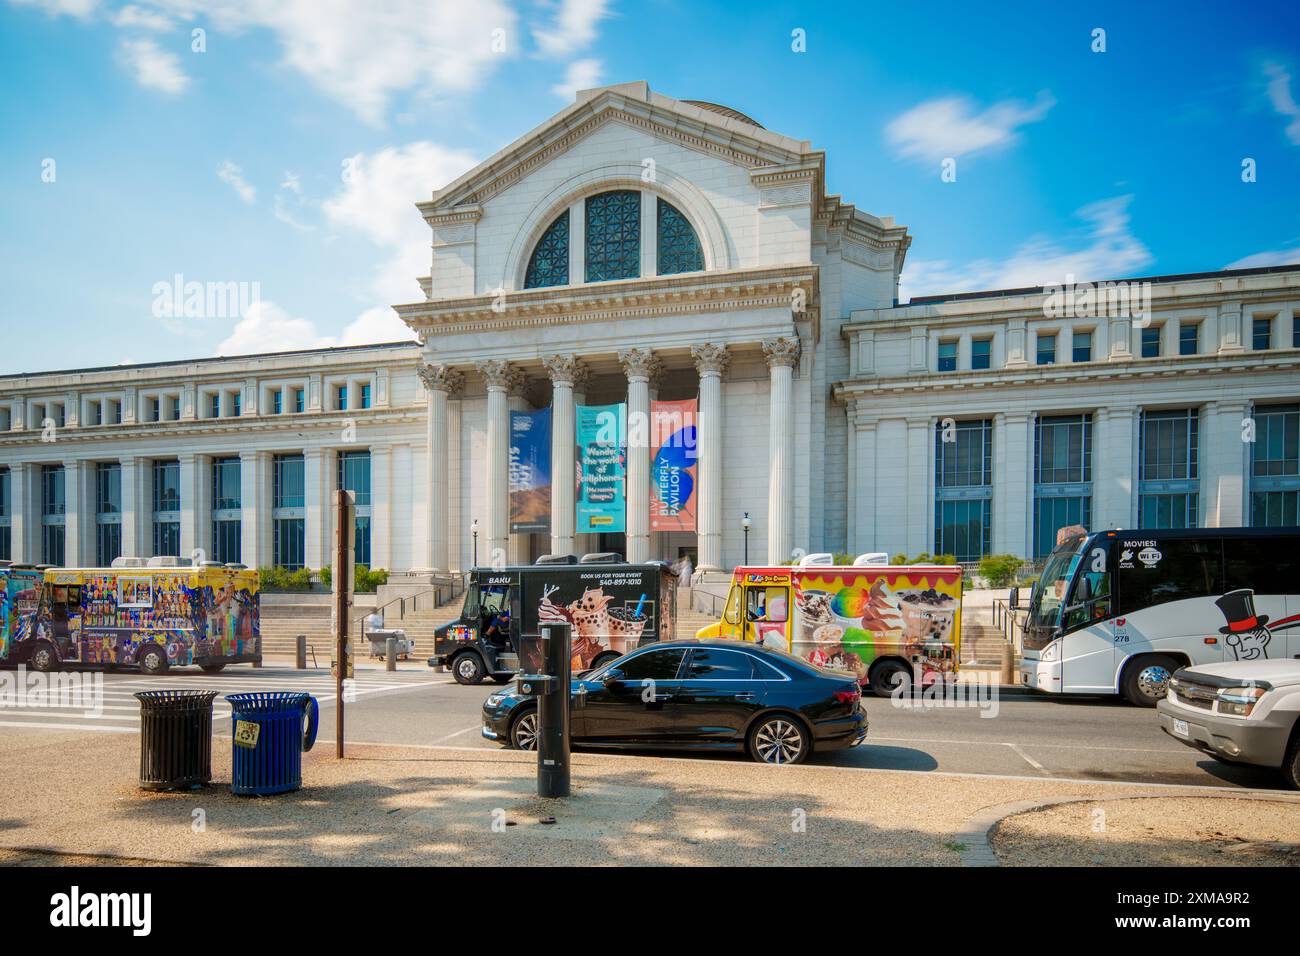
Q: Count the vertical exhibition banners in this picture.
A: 3